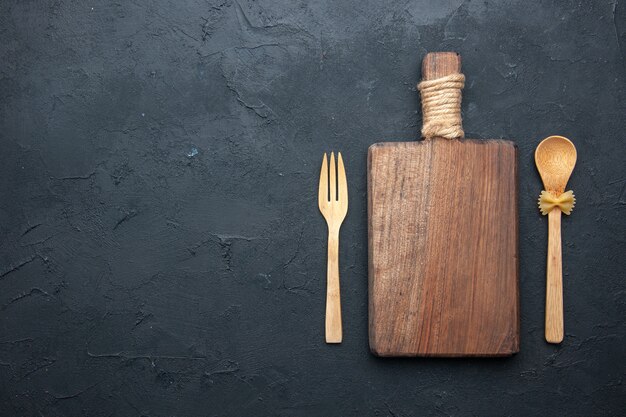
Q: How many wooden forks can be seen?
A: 1